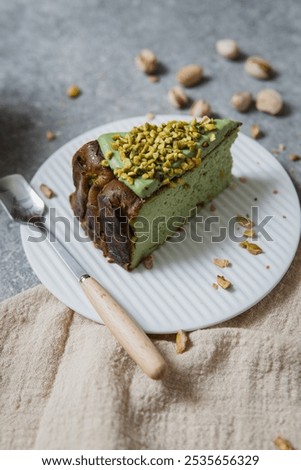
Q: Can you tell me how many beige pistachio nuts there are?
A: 8